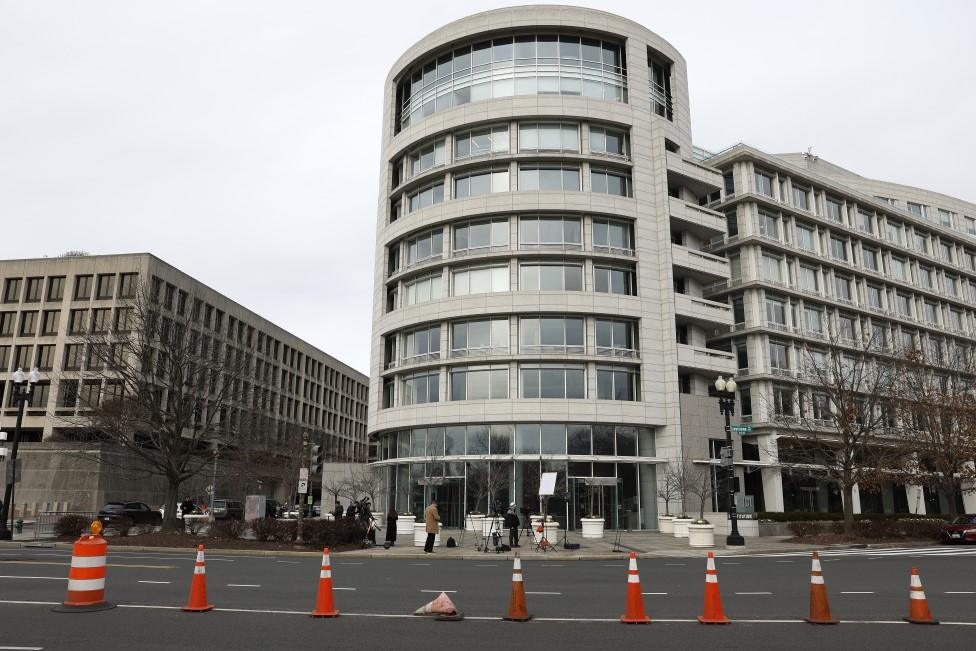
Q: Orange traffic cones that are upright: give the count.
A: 7